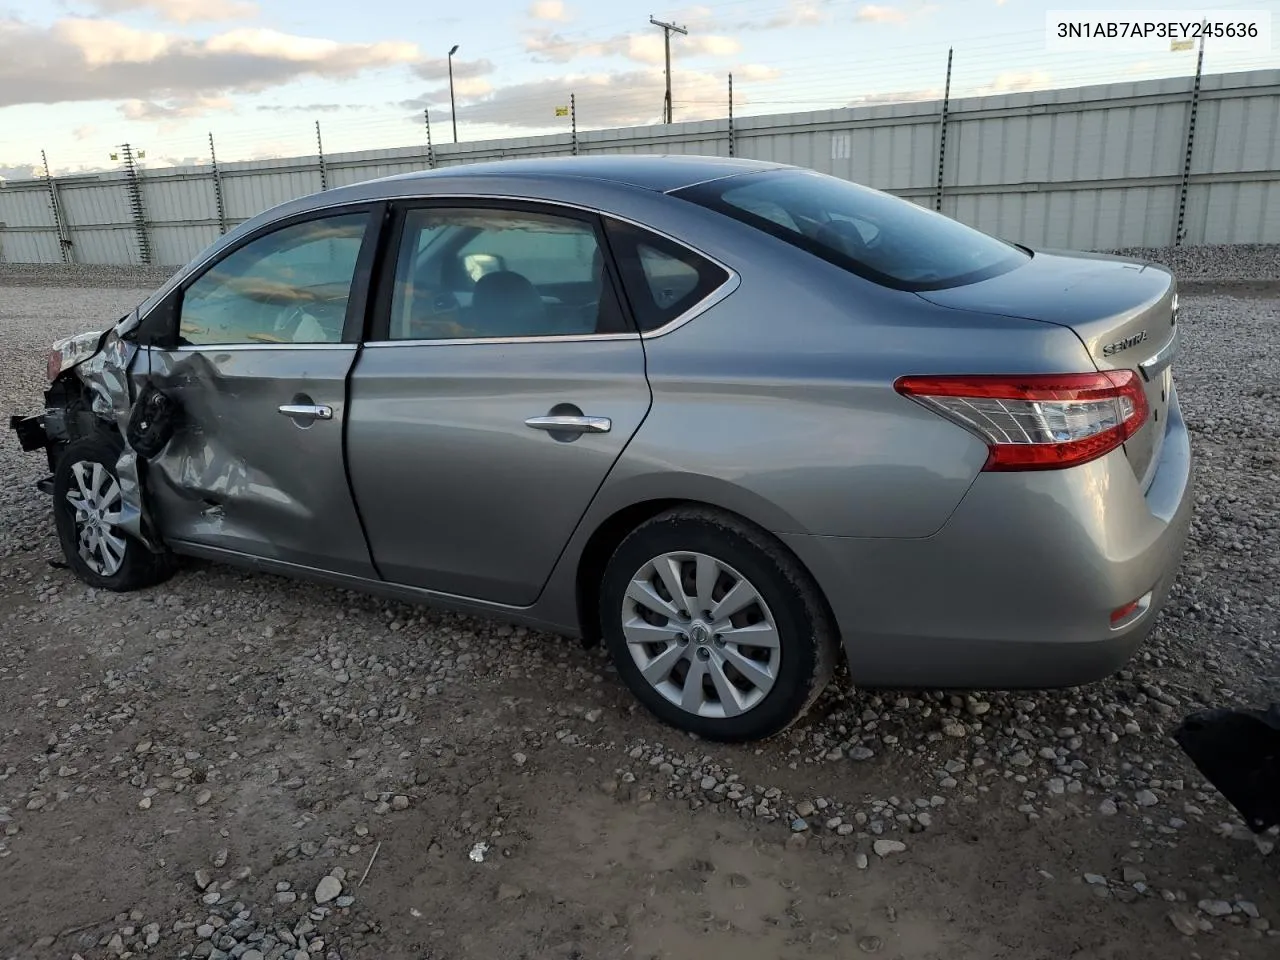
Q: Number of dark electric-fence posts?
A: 9